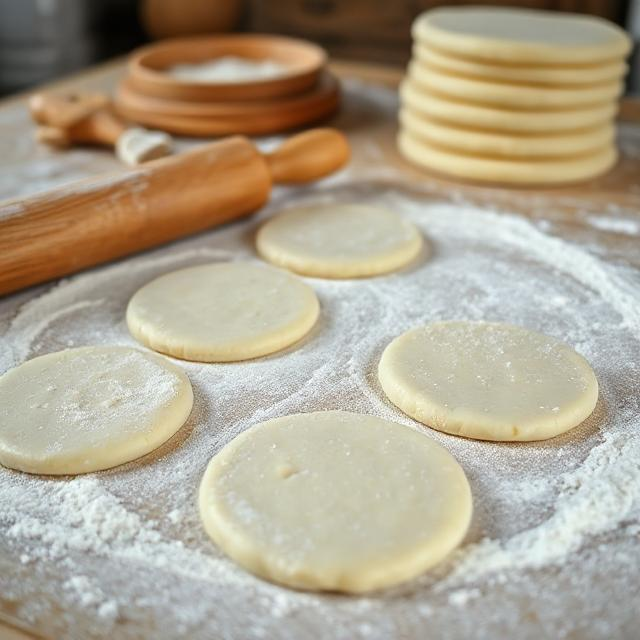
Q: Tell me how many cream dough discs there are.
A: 11